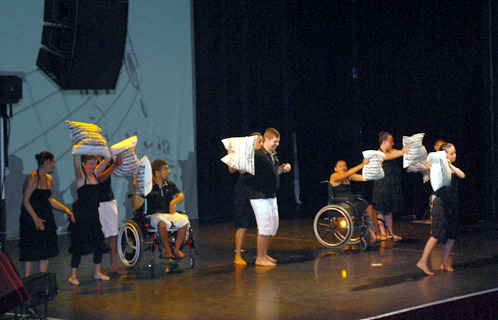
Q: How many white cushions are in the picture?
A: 7